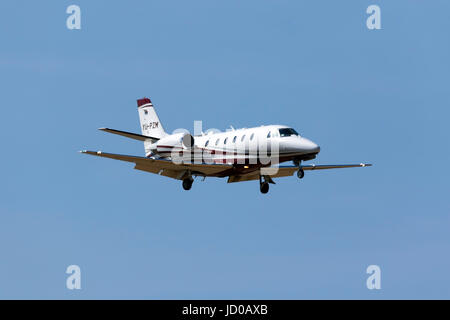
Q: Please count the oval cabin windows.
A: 6